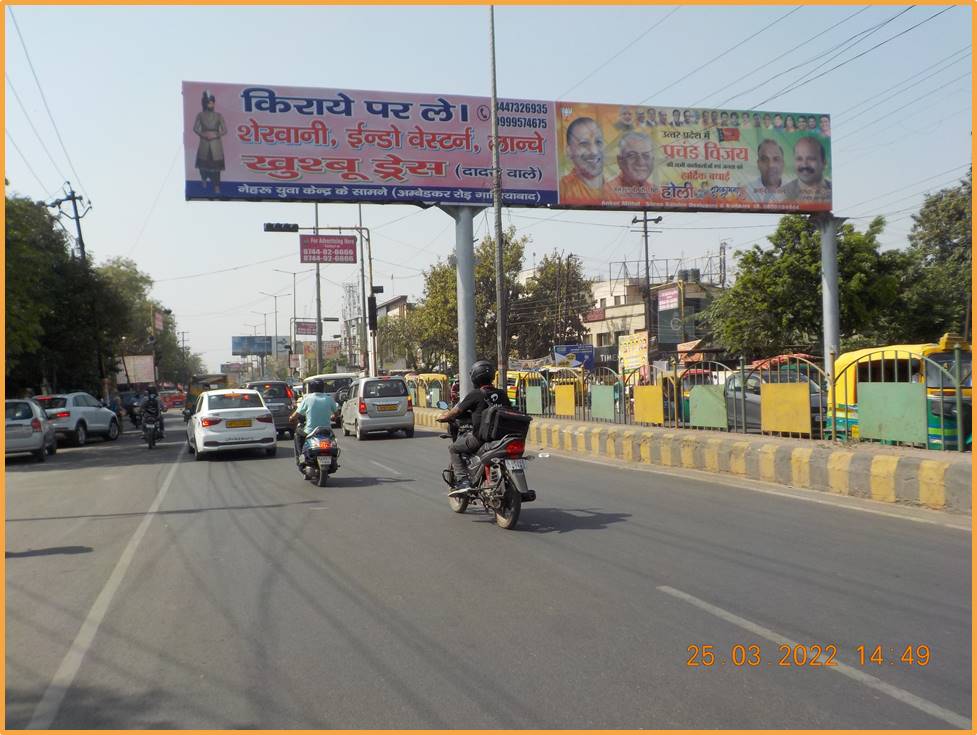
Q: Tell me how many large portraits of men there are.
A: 4